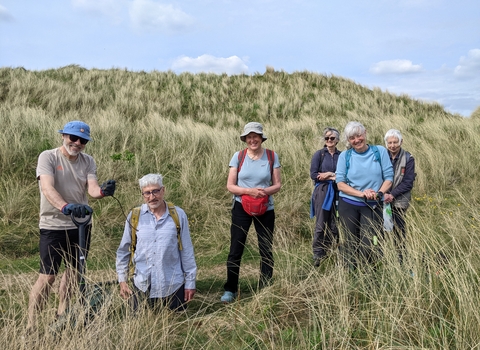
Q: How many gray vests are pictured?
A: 1